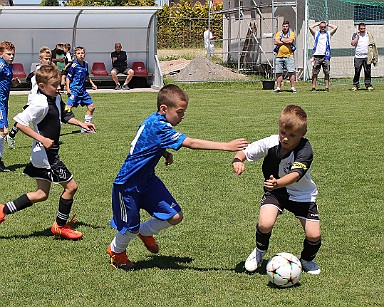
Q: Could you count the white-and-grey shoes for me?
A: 2